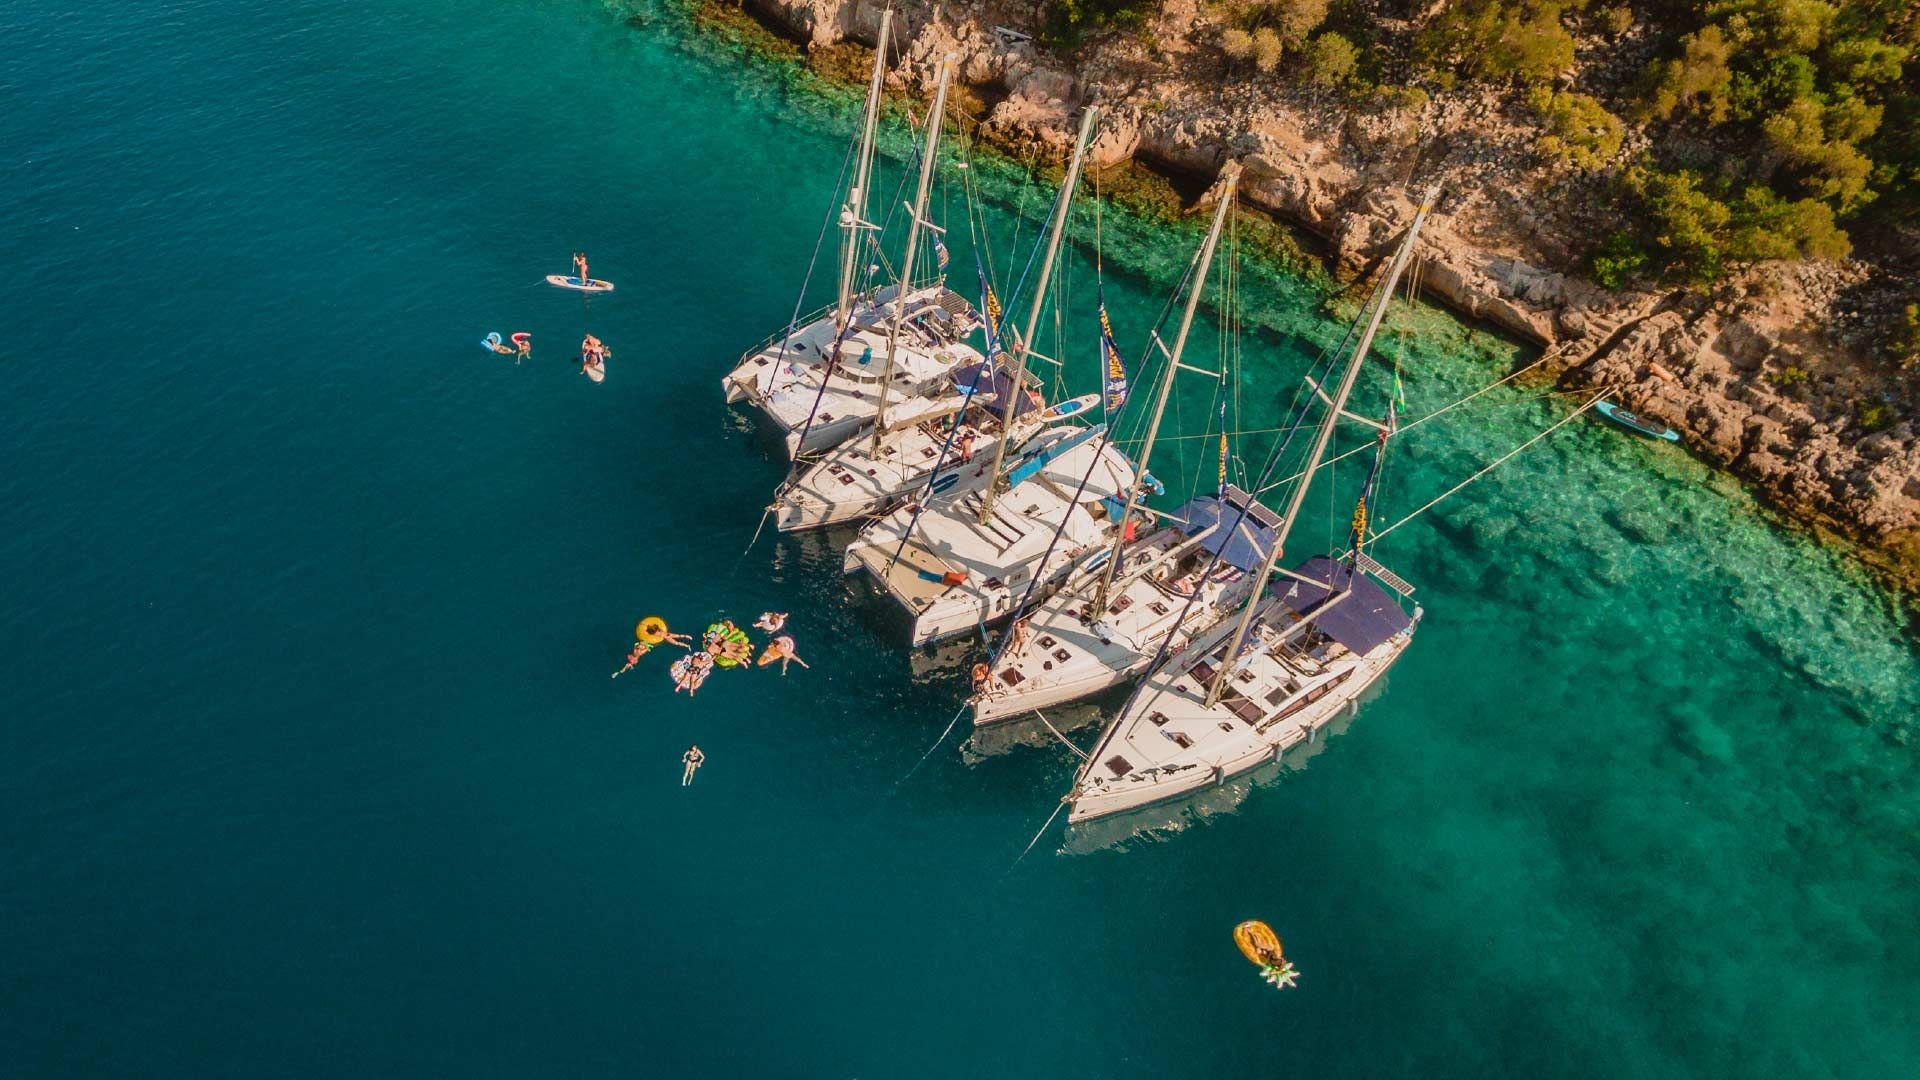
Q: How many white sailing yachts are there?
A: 5